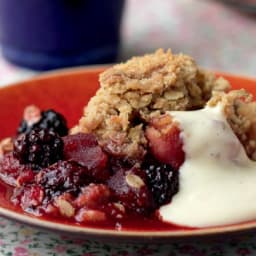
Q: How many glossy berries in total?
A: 4